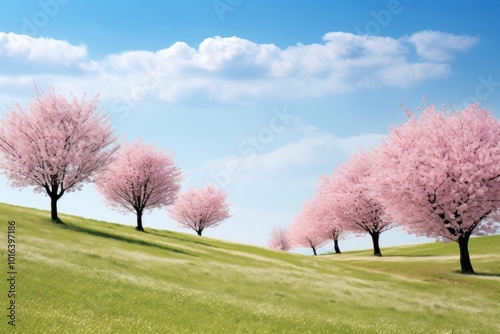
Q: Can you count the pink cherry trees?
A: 8